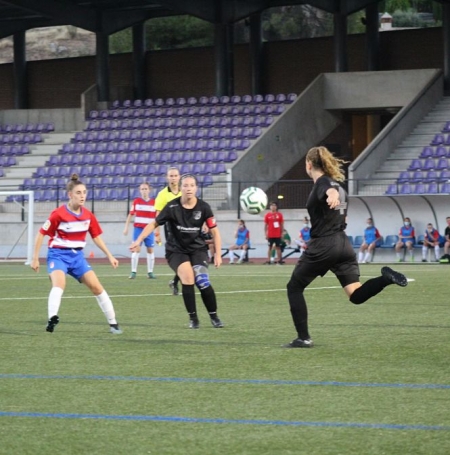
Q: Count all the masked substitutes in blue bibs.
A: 5